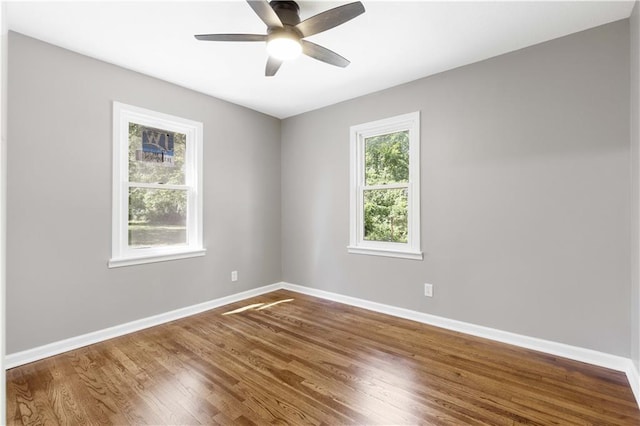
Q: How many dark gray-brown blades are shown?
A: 5